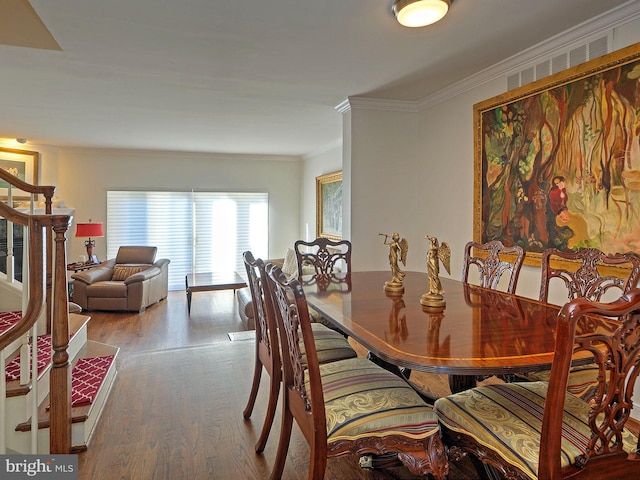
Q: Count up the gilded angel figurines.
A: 2